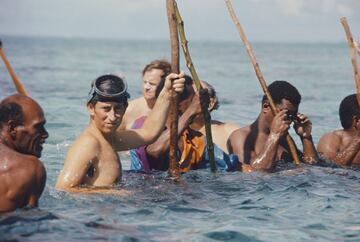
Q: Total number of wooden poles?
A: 5